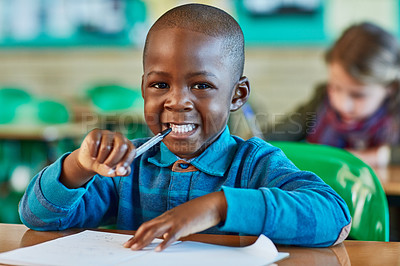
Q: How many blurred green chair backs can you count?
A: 3